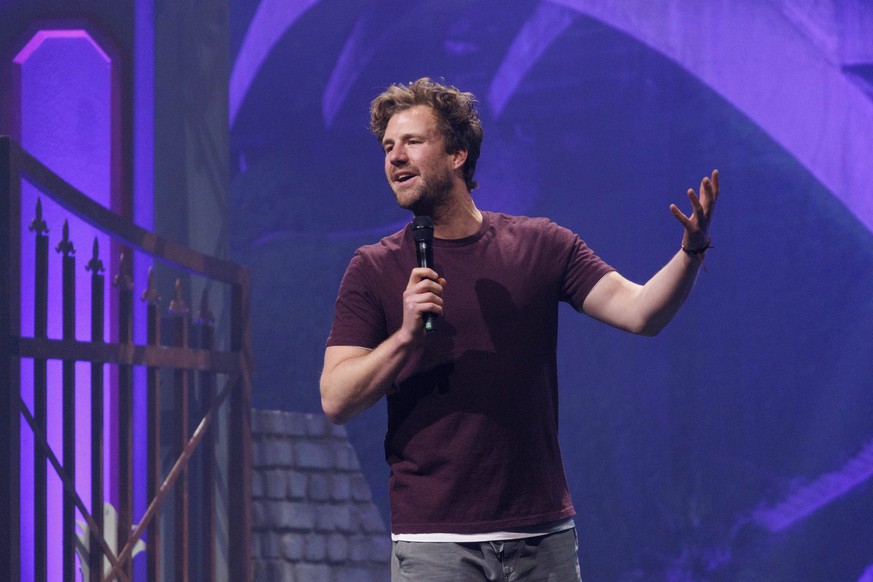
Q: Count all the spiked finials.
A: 7